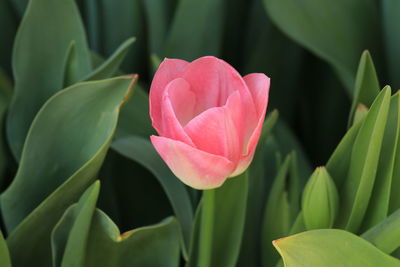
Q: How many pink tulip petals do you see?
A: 6